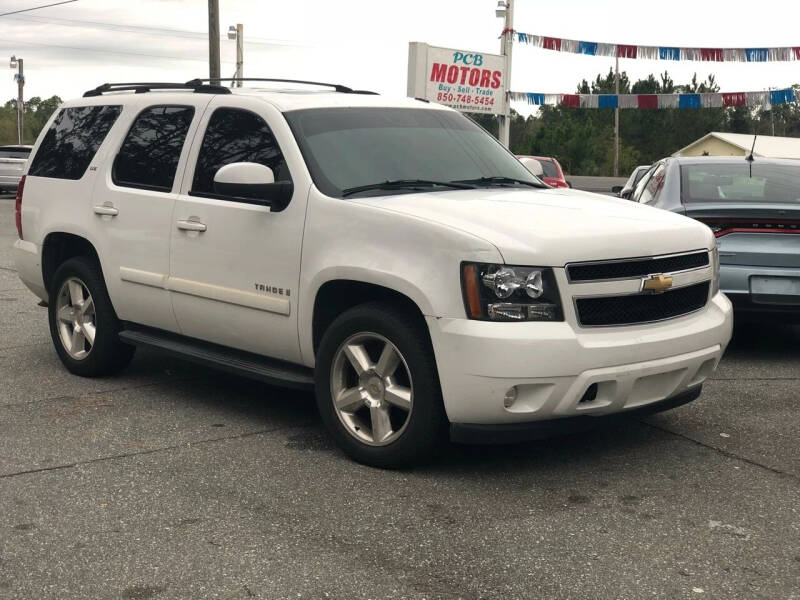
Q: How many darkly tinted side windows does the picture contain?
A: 3